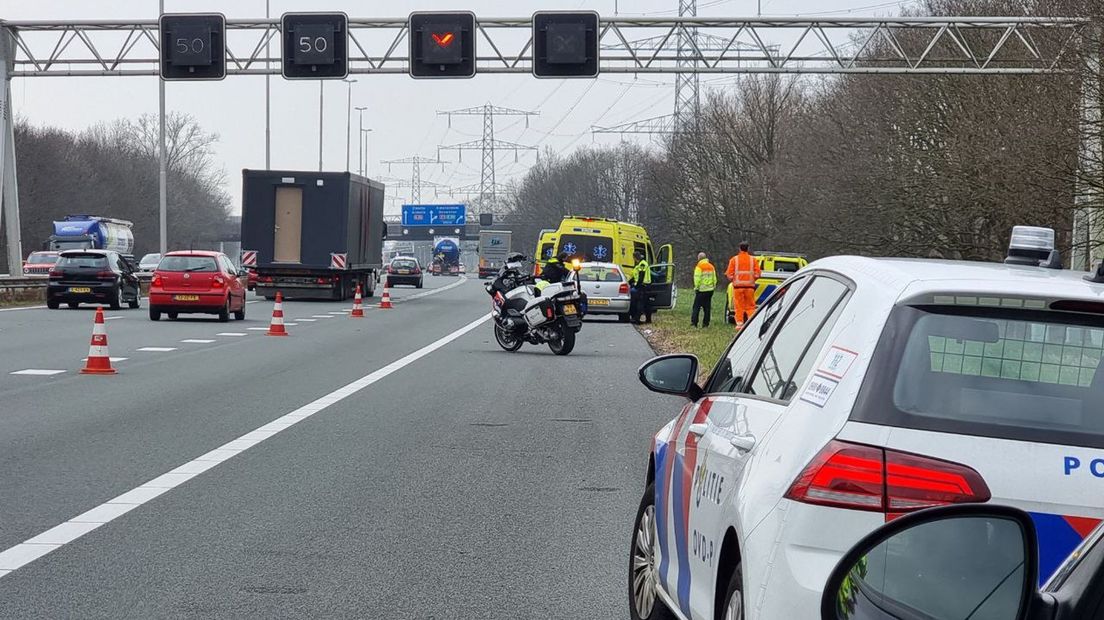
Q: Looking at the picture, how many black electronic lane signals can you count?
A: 4